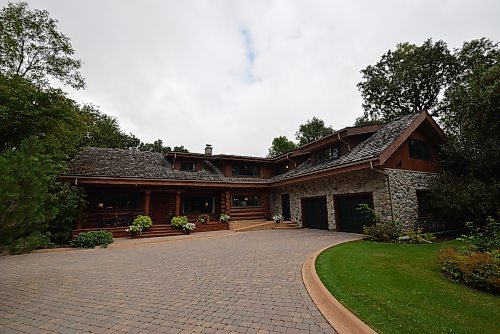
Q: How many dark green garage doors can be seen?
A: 2